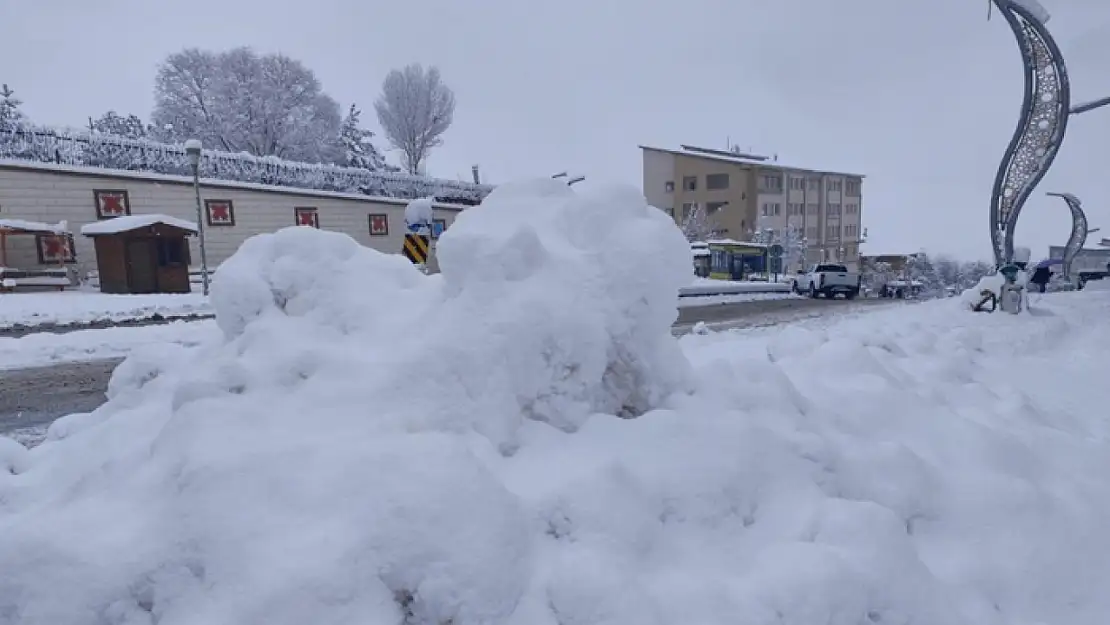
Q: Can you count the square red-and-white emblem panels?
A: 5